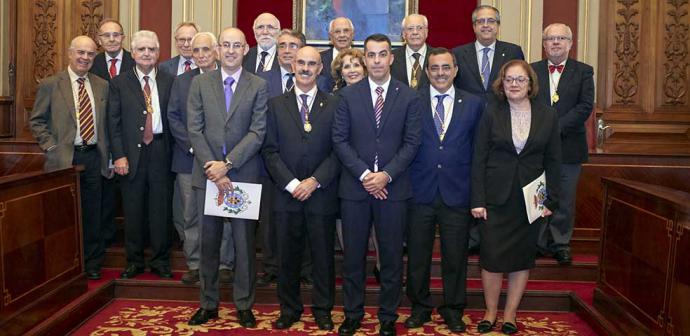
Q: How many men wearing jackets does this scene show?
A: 15